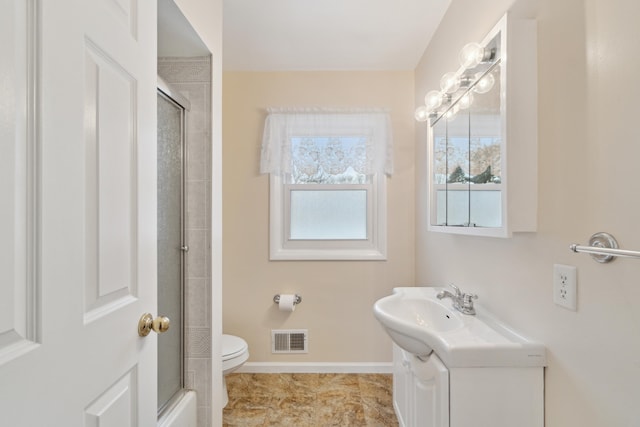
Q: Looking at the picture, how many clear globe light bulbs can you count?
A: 4